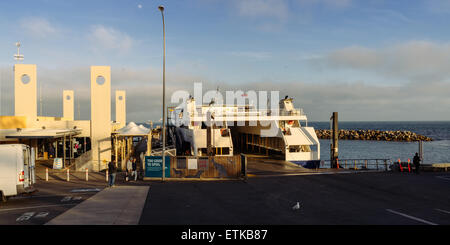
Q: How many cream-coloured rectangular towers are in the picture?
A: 4